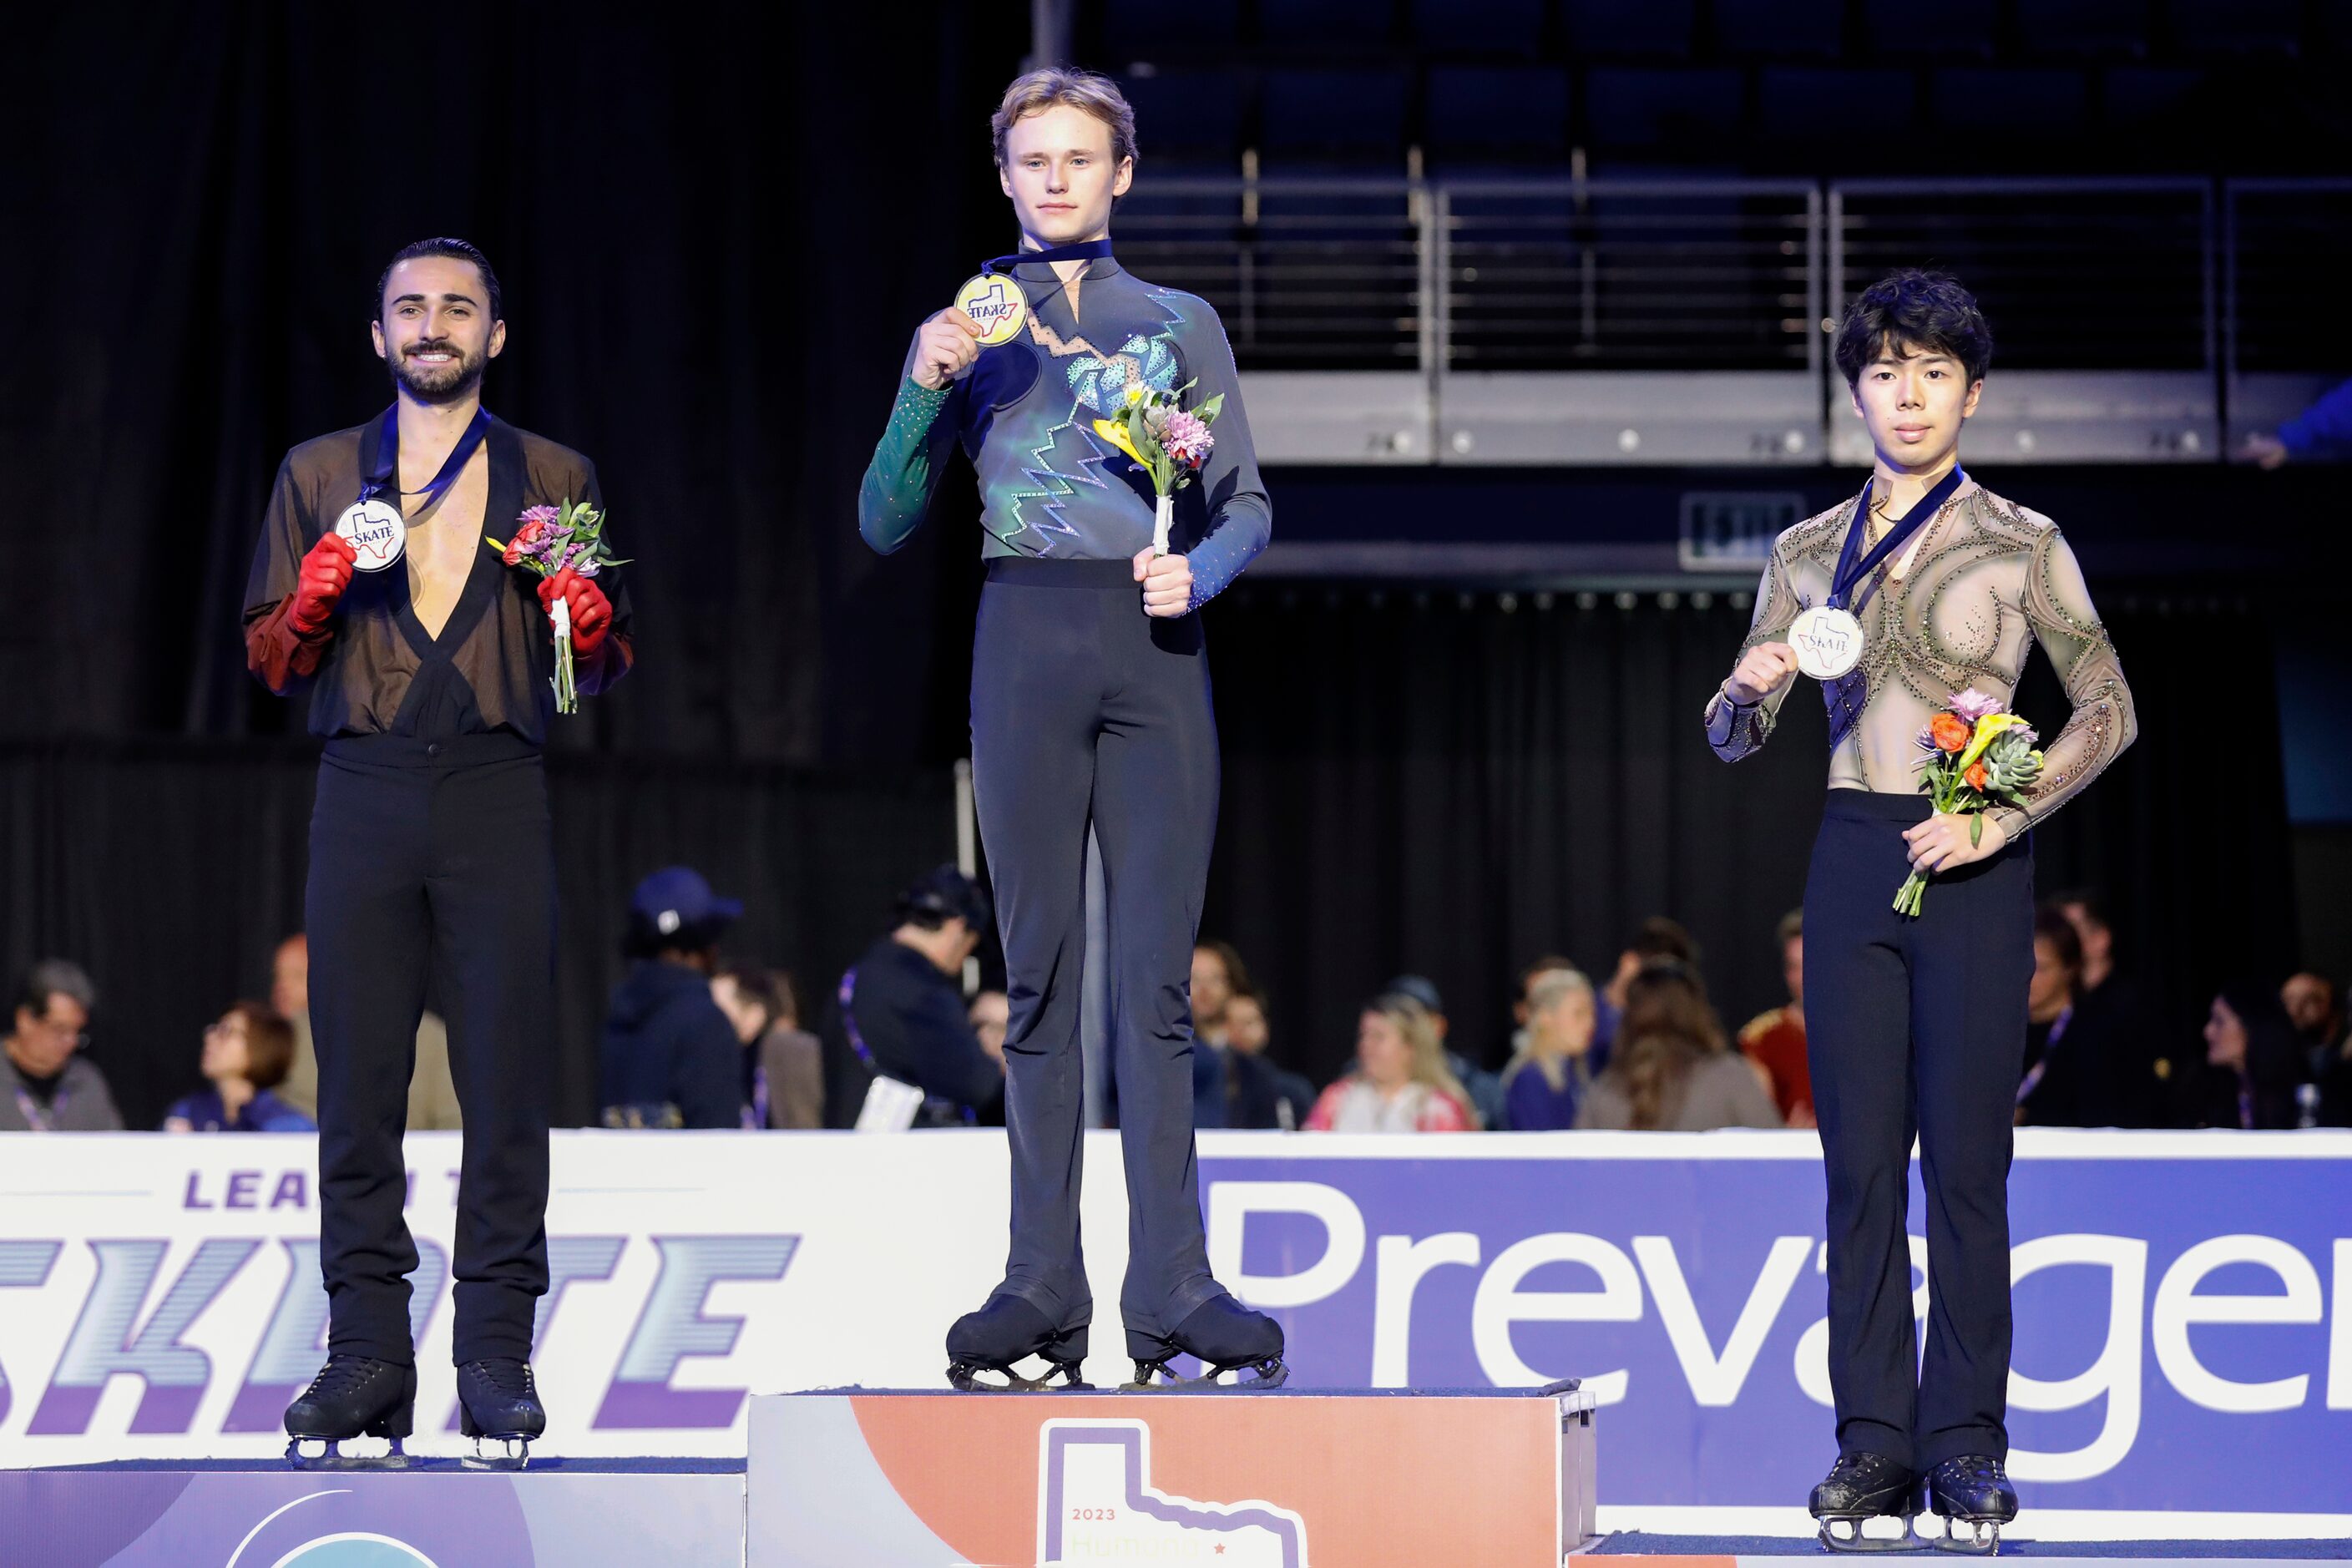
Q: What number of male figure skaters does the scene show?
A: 3